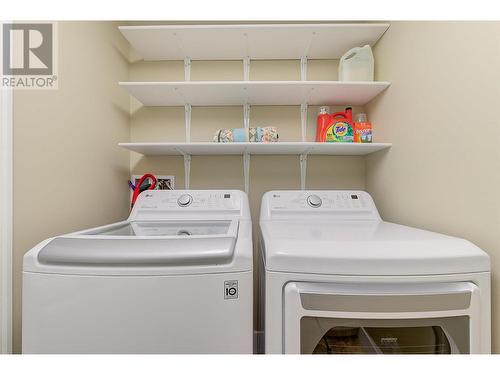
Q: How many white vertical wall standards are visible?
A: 3